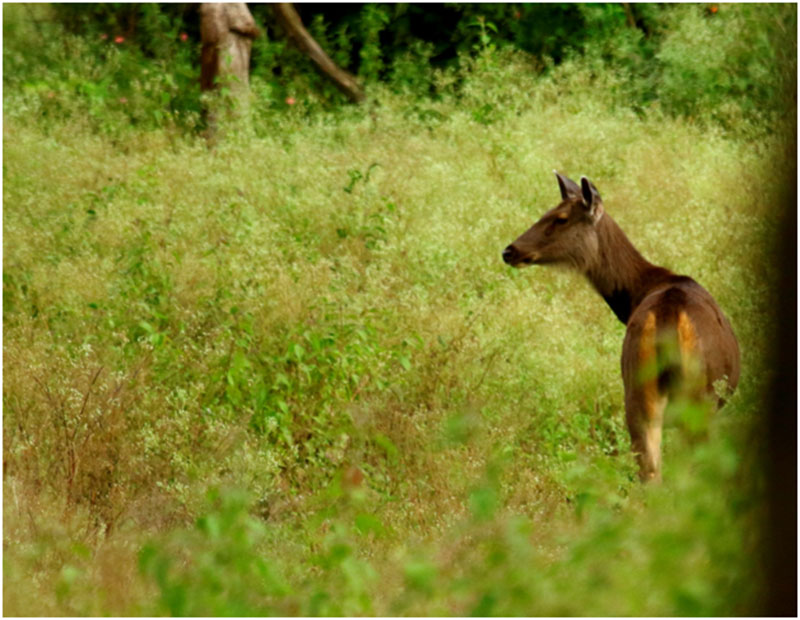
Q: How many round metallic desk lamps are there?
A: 0